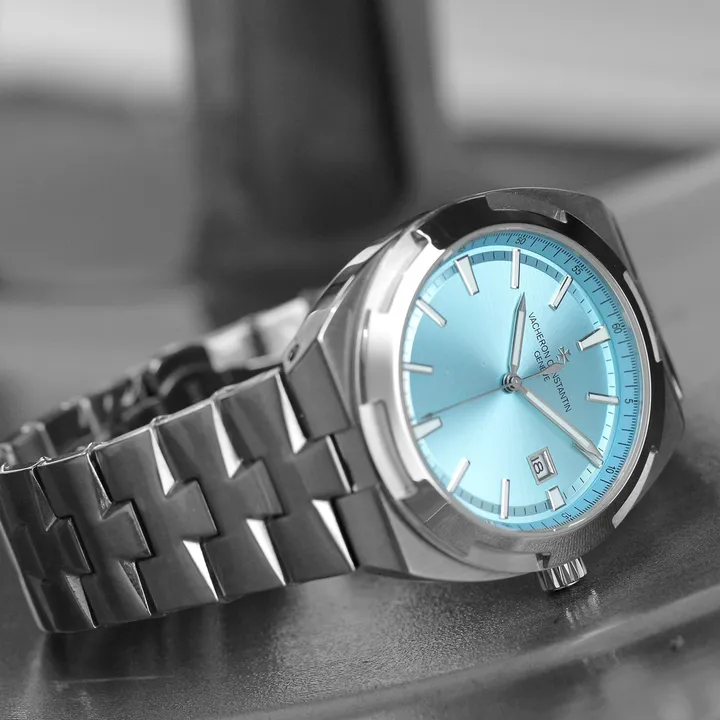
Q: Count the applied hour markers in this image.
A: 12